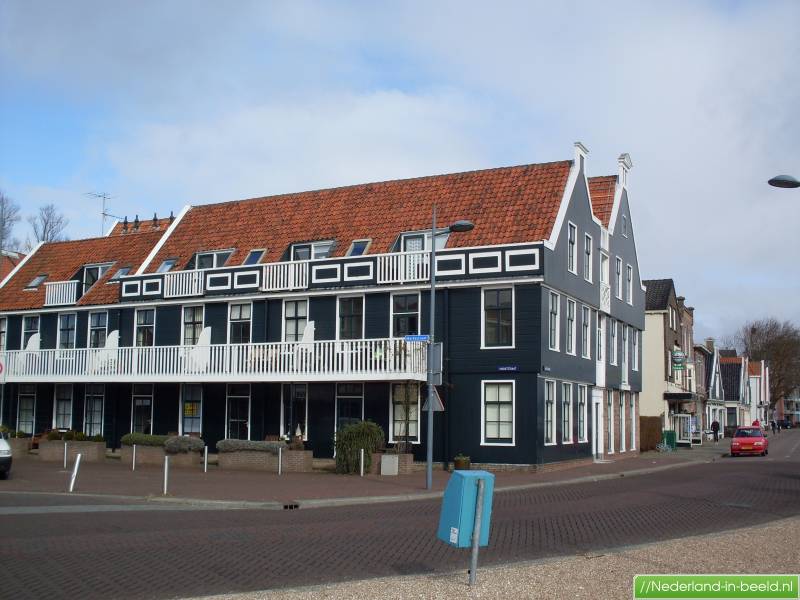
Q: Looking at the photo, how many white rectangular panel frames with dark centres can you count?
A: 9